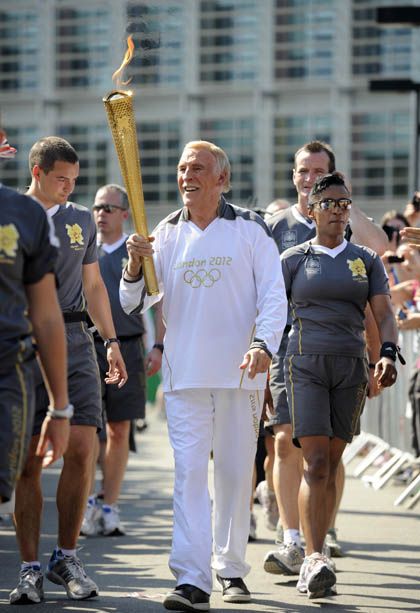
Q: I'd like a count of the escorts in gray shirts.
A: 5